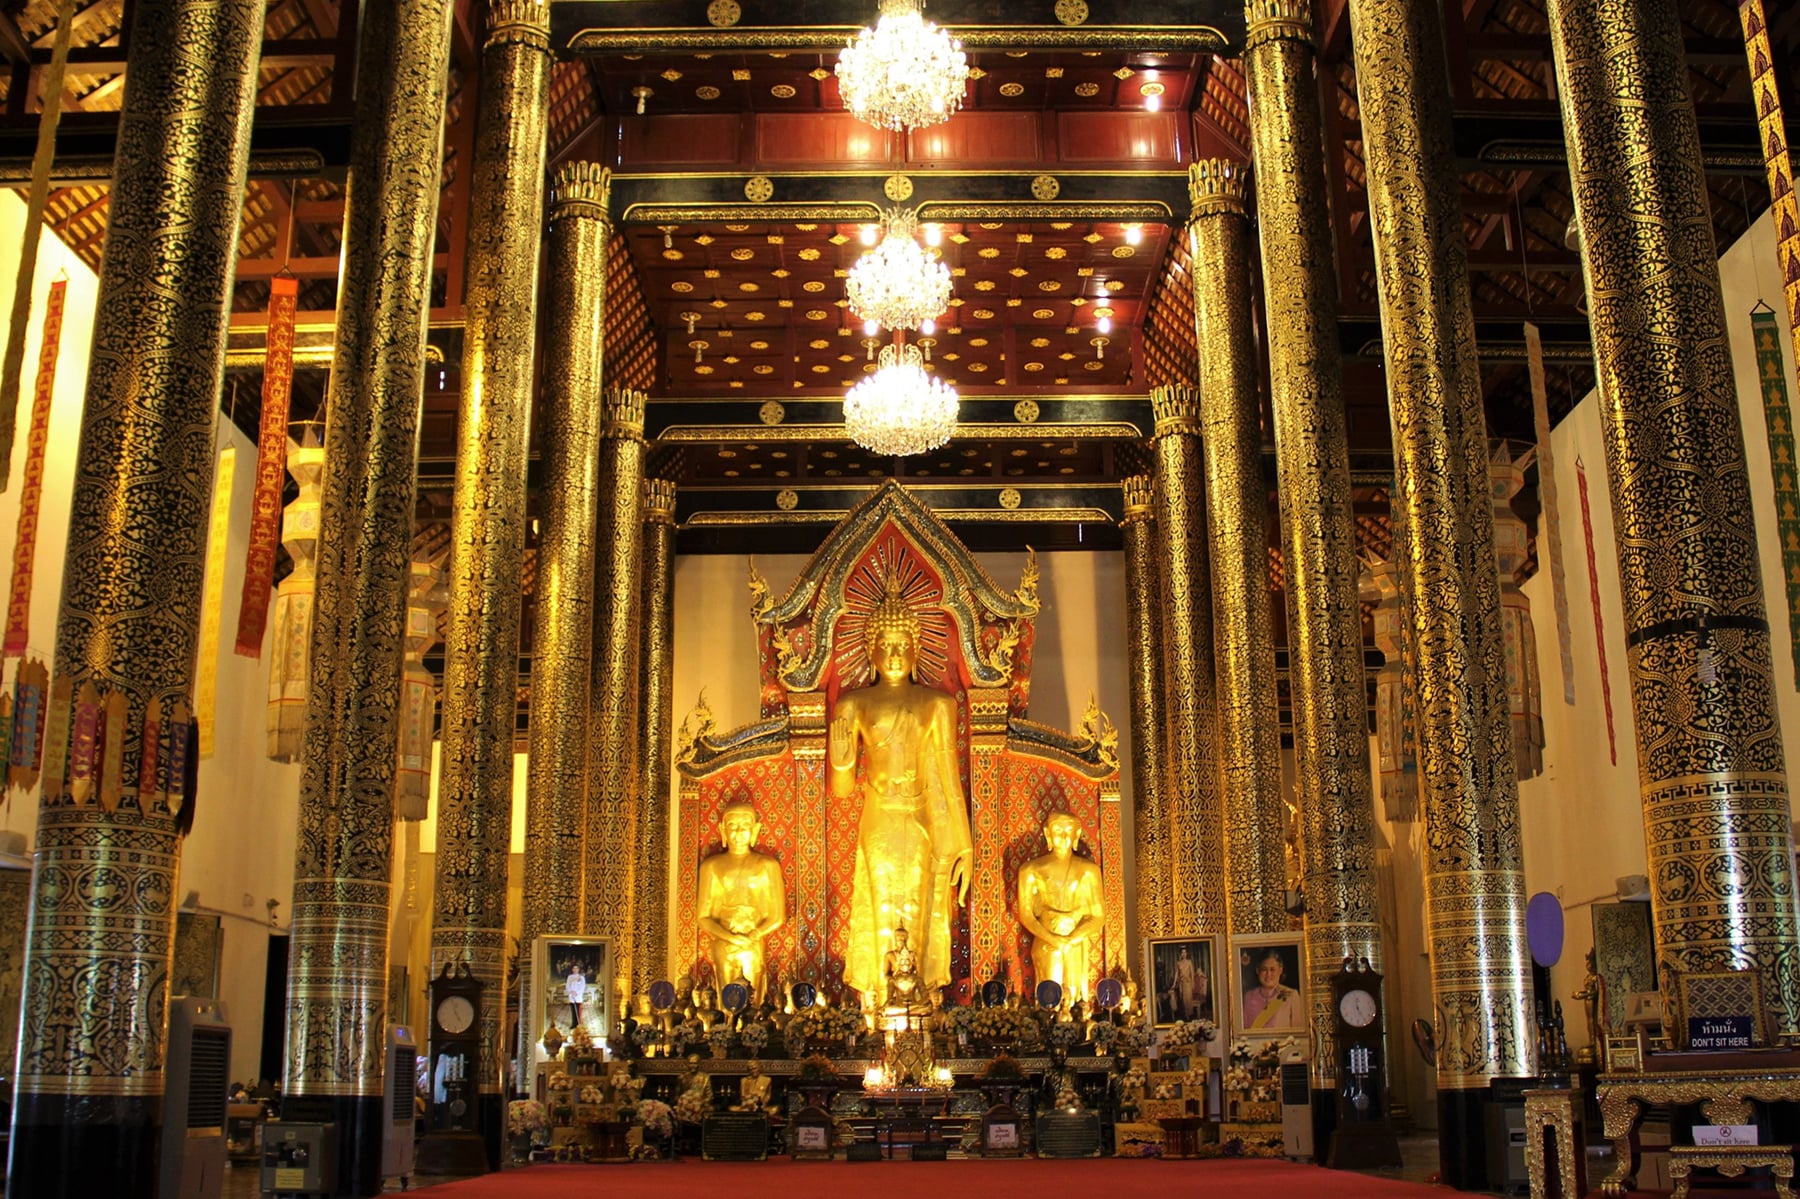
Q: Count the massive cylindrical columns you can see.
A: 12